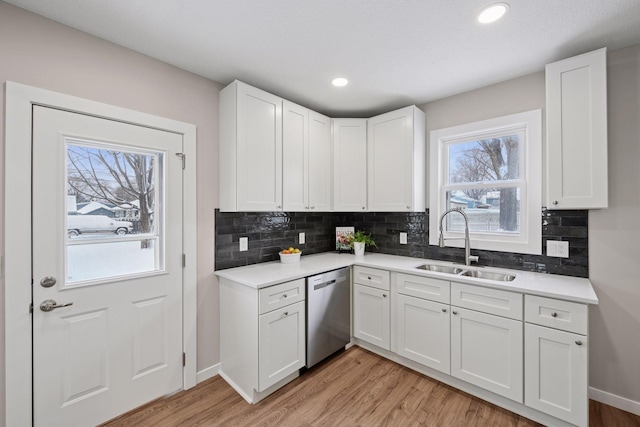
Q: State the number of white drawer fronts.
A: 5